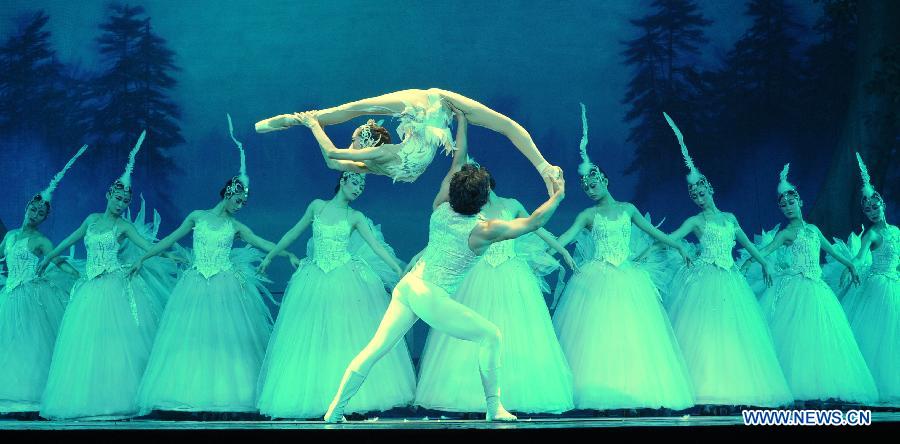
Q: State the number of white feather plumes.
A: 7